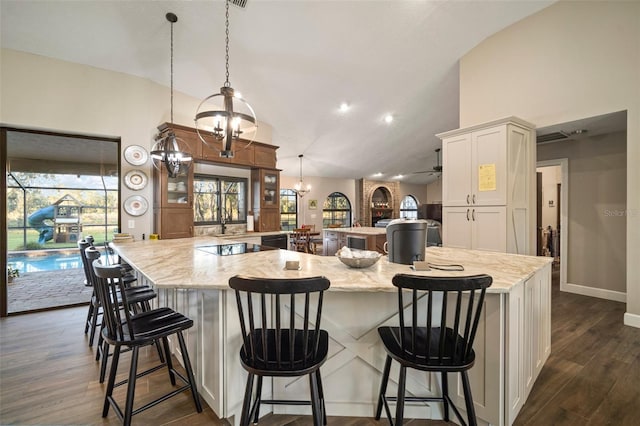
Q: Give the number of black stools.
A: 6